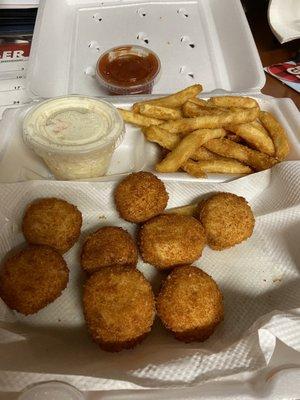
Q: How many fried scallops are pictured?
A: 8